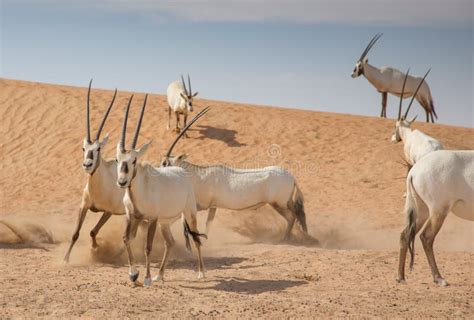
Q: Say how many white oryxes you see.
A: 7